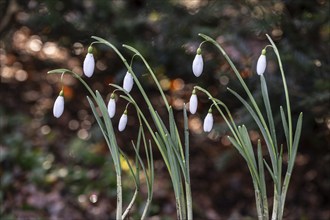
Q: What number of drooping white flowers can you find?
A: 9